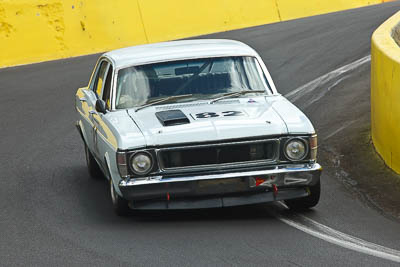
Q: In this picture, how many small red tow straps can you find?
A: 2